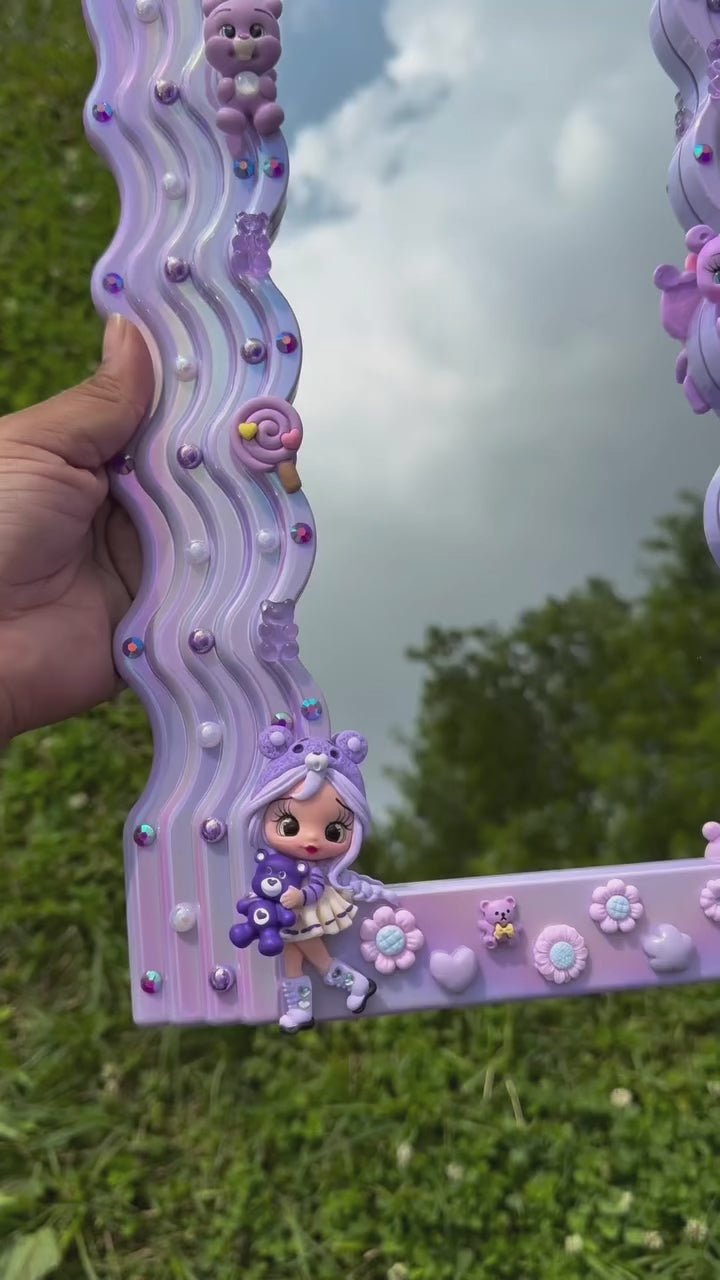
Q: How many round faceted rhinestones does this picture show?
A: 13